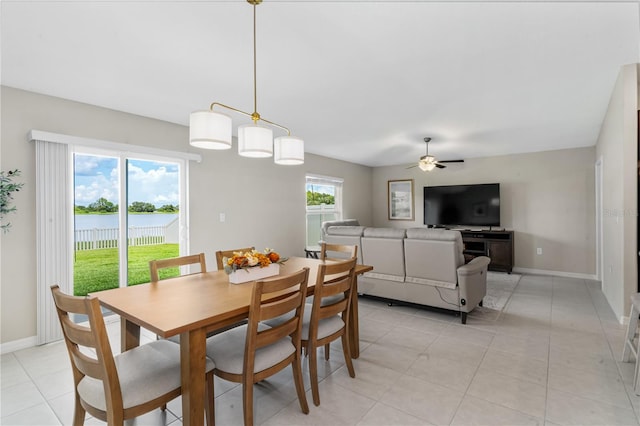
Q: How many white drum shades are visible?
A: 3